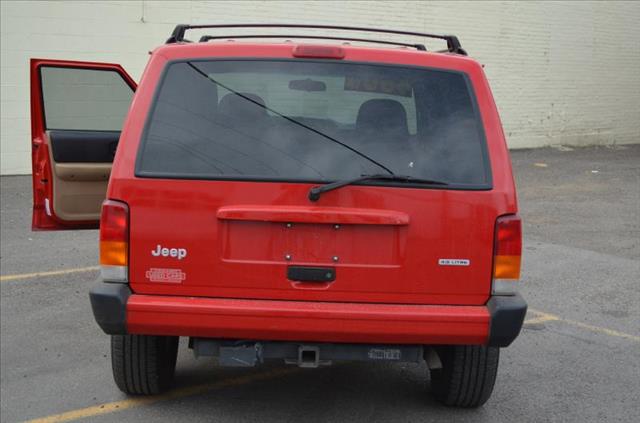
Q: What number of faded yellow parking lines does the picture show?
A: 3